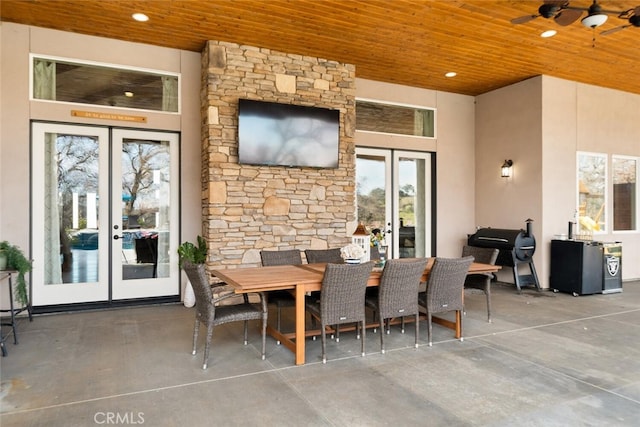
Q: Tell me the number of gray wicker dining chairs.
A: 8